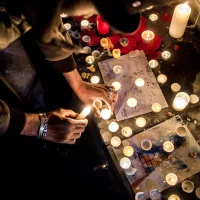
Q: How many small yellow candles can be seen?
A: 2